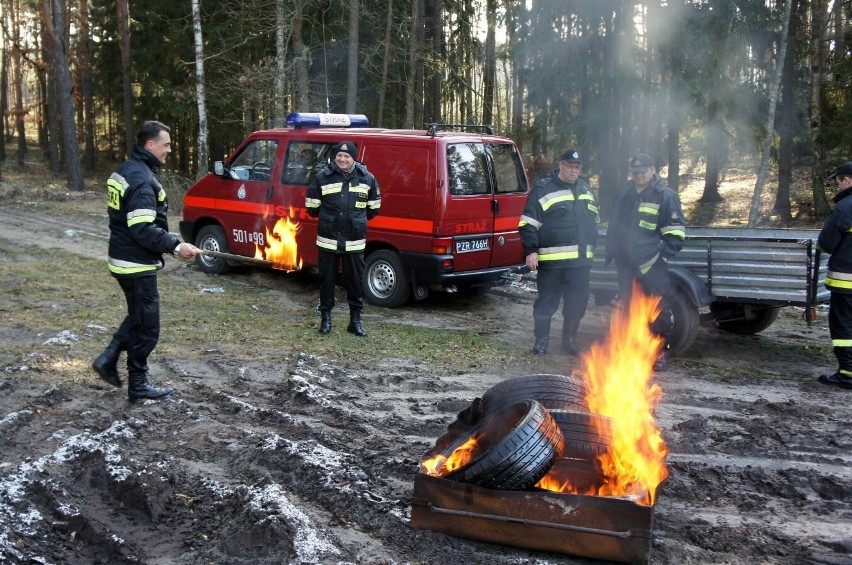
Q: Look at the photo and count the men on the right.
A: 3